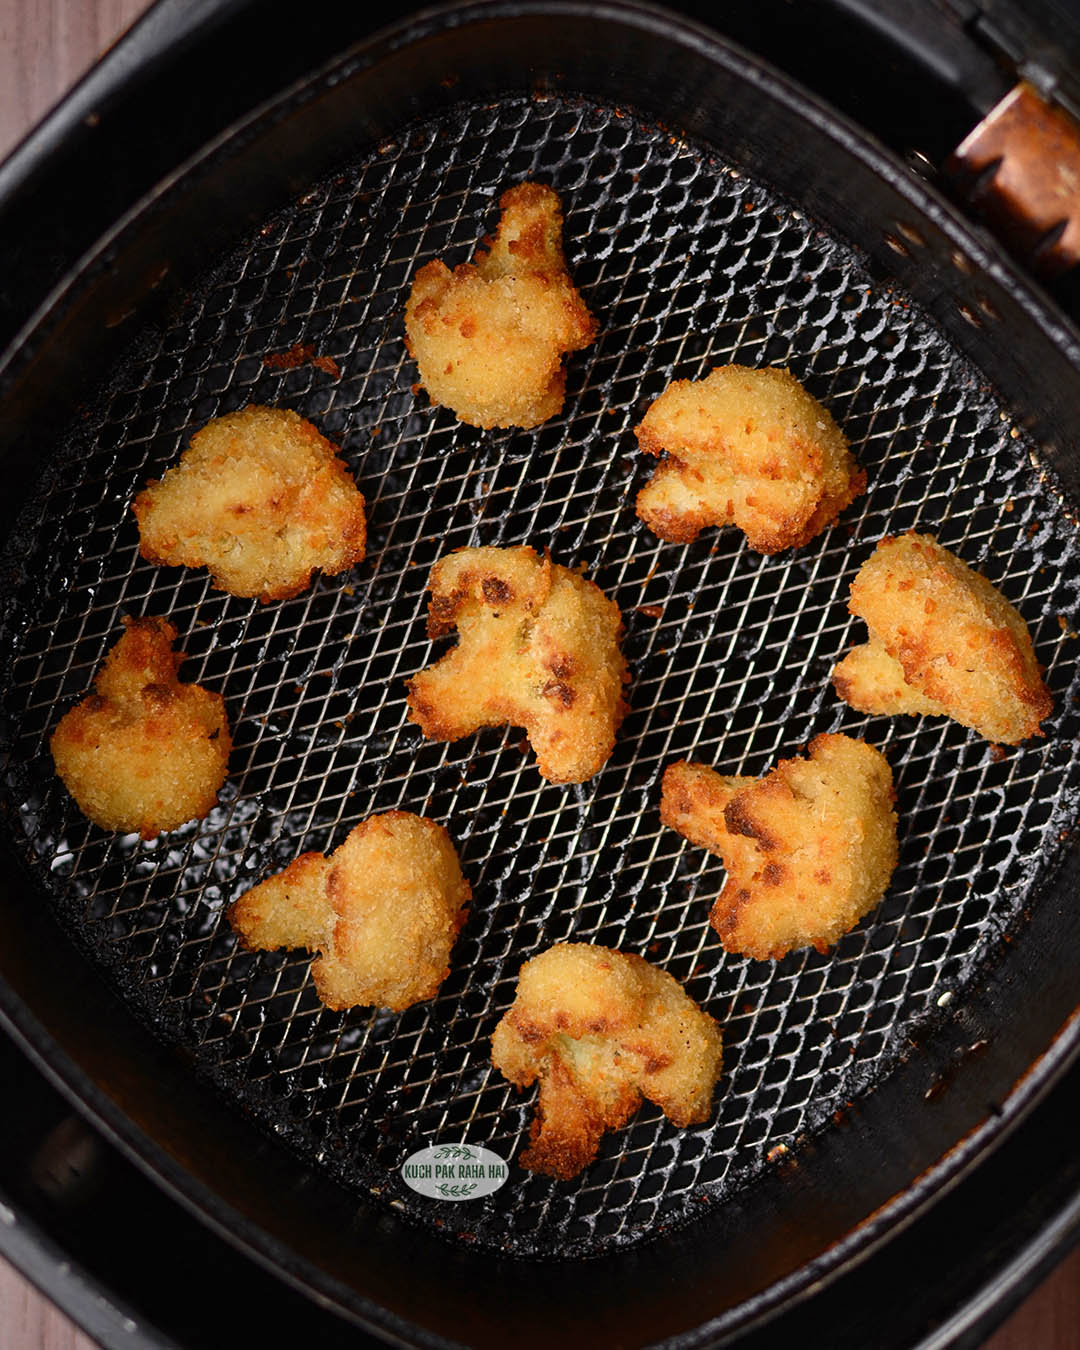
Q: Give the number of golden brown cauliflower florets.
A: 9